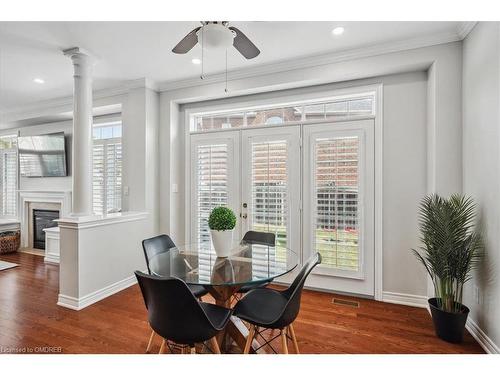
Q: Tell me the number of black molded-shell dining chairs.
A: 4